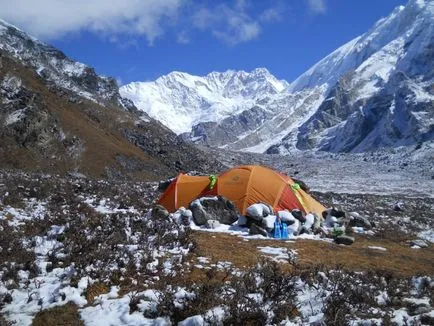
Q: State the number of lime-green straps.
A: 2